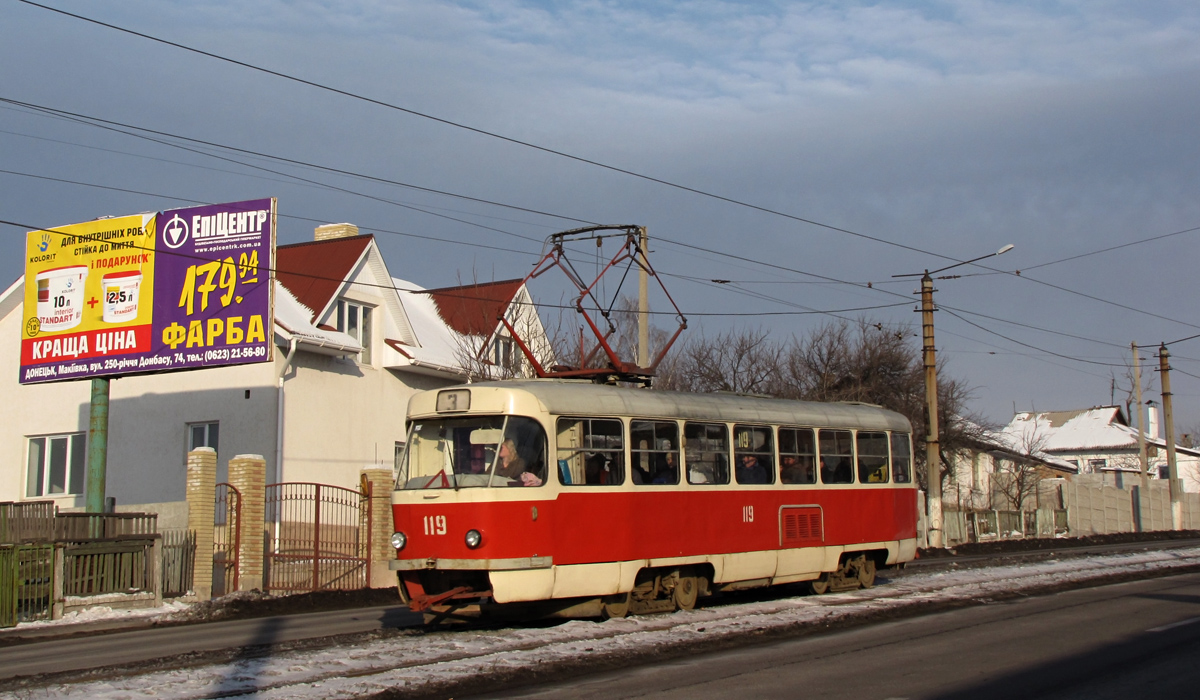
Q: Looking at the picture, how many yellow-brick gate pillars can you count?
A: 3